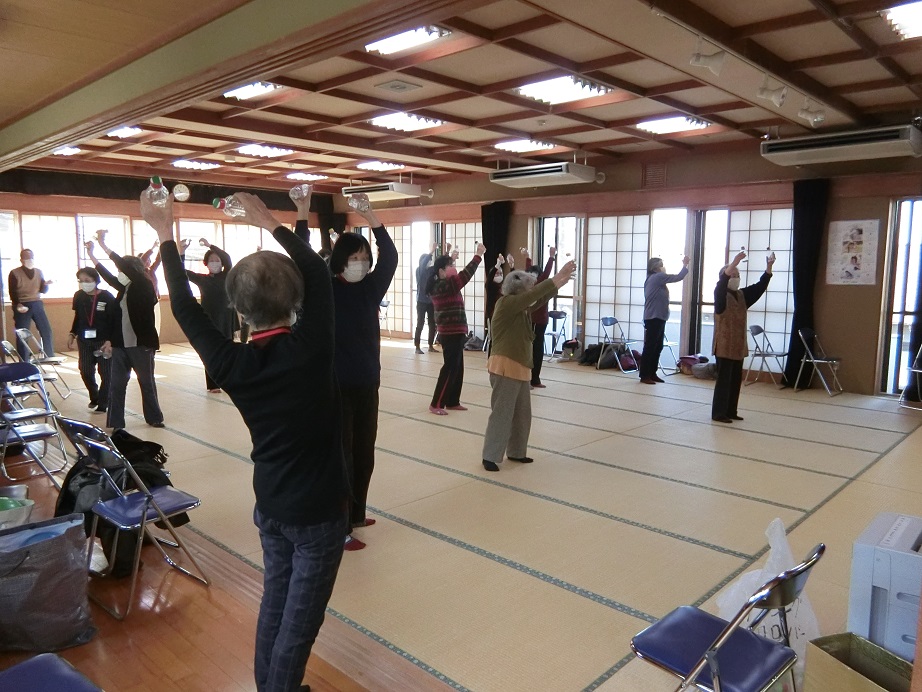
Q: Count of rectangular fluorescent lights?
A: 13